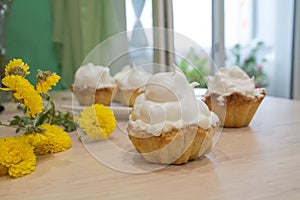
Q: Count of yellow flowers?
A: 6